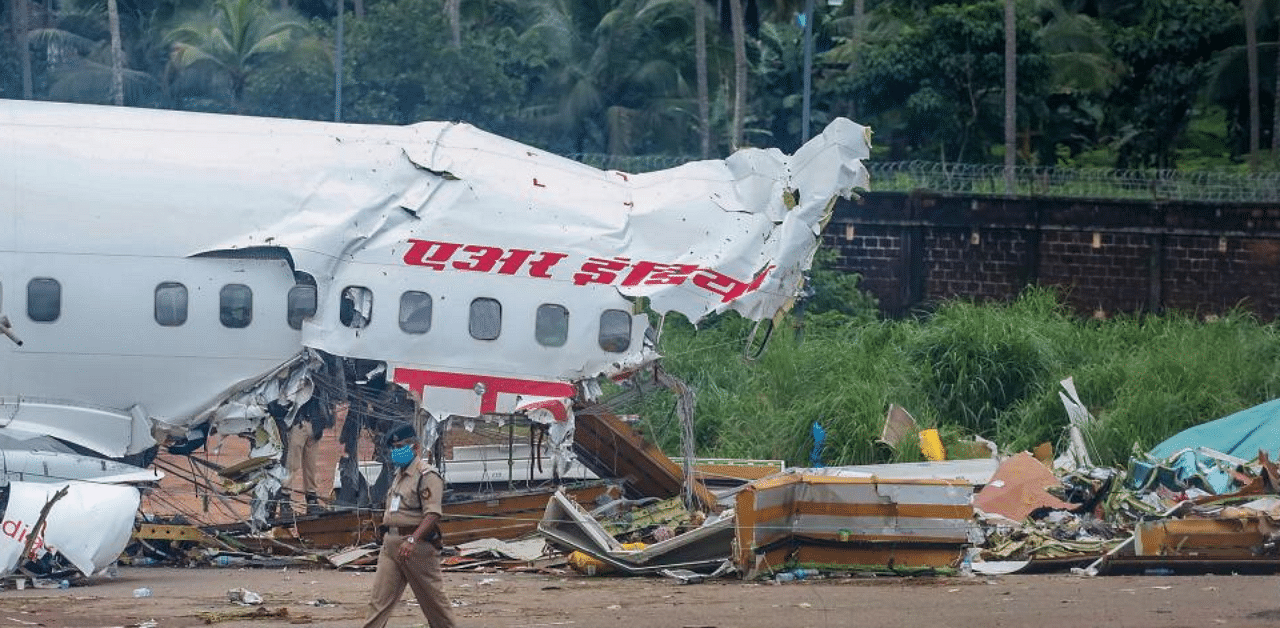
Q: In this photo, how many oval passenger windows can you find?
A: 9